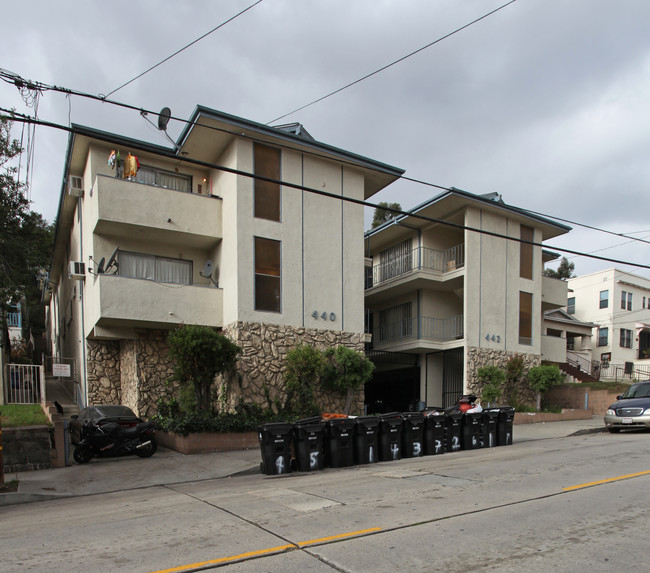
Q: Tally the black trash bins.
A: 11